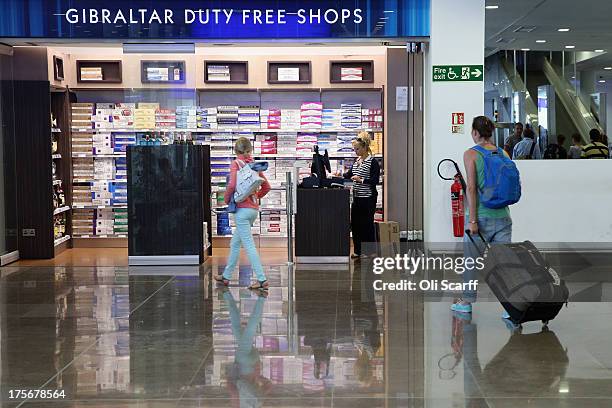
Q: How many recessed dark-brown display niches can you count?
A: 6